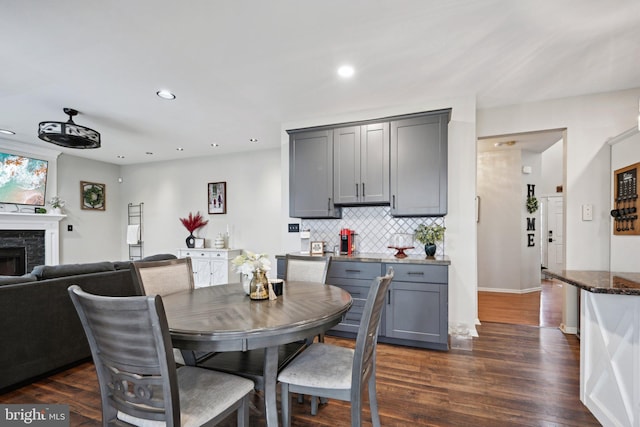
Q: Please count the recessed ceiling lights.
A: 8